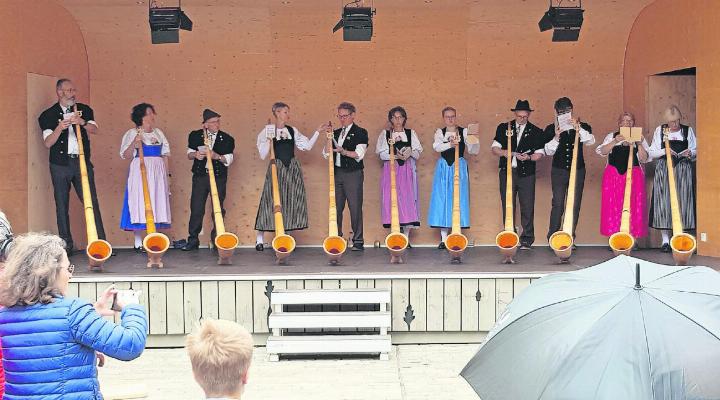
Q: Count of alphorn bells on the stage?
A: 11